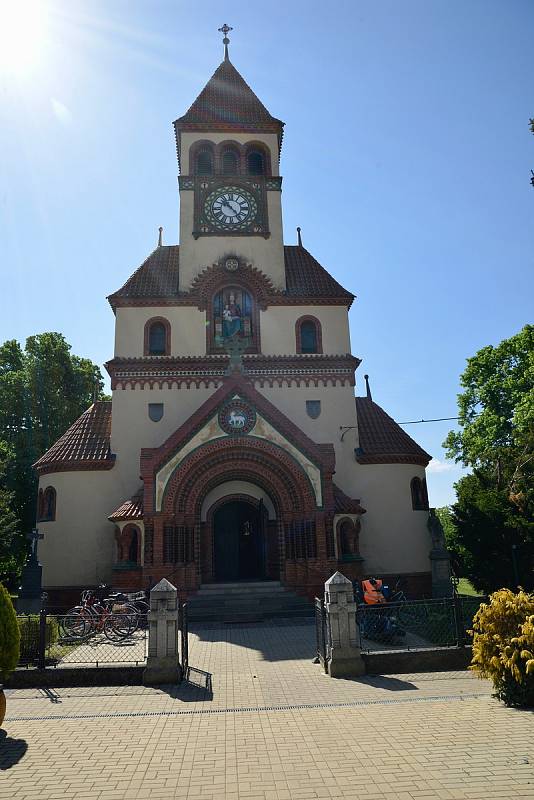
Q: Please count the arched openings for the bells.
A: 3